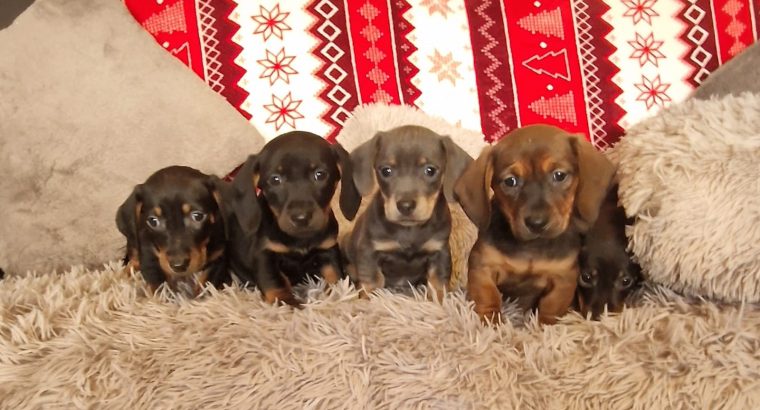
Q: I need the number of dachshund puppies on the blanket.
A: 5